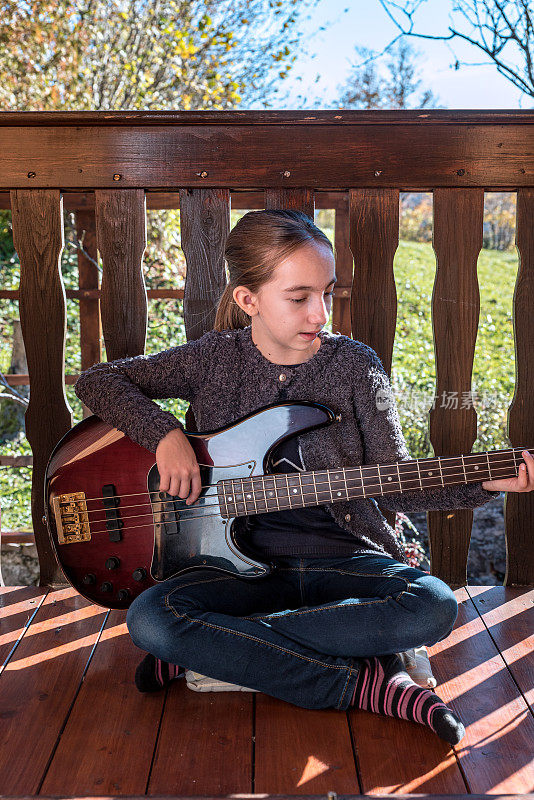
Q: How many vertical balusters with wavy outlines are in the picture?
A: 7